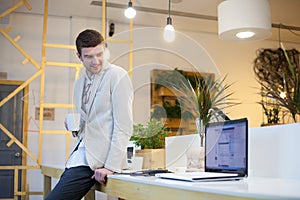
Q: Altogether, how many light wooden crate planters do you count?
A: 1